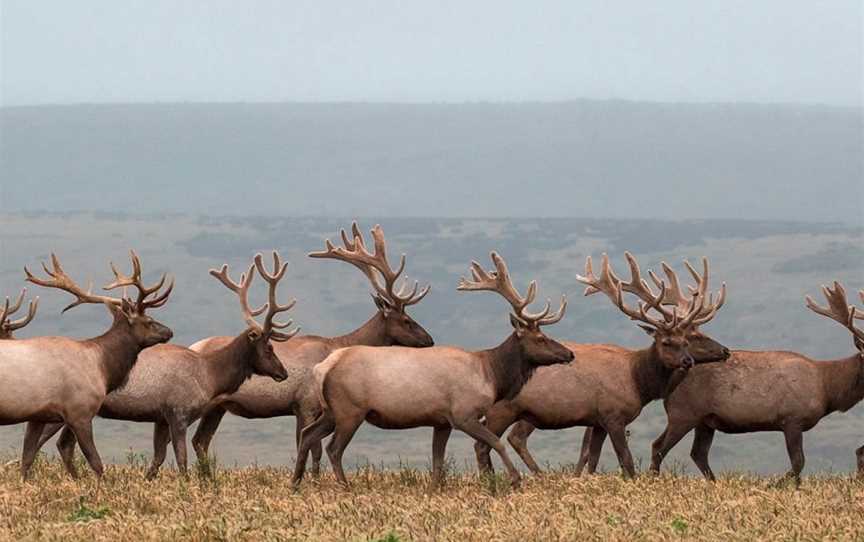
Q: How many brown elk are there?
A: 8